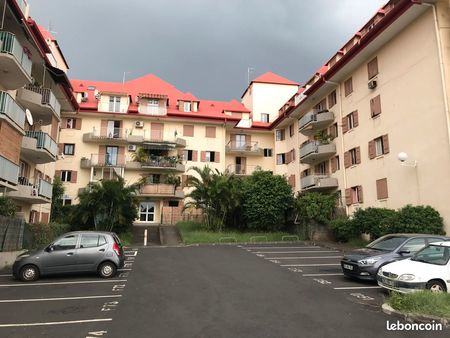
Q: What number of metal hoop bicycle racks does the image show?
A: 3